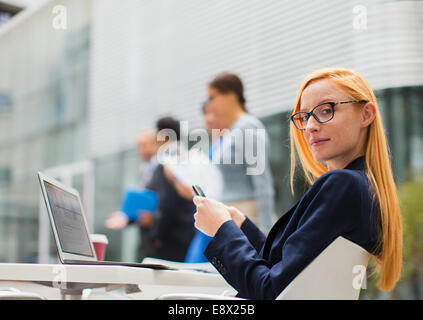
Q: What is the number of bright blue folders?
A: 1